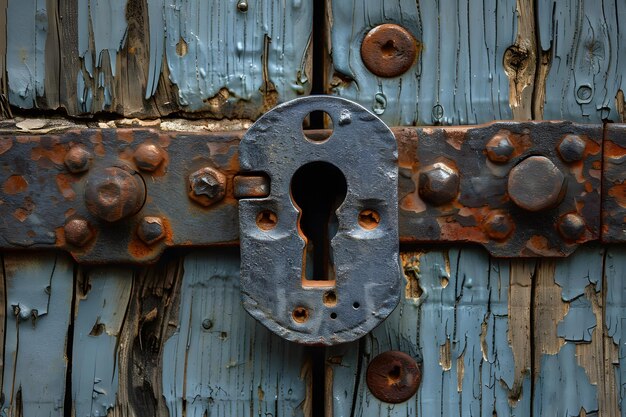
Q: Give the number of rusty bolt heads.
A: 14